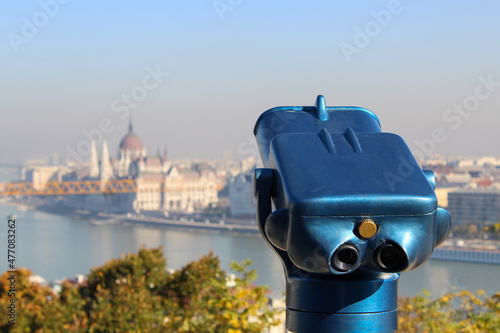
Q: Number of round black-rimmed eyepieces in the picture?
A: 2